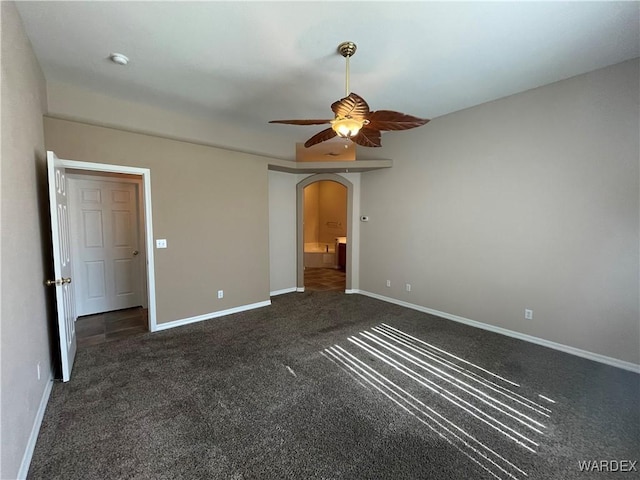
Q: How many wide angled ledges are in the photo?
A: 1